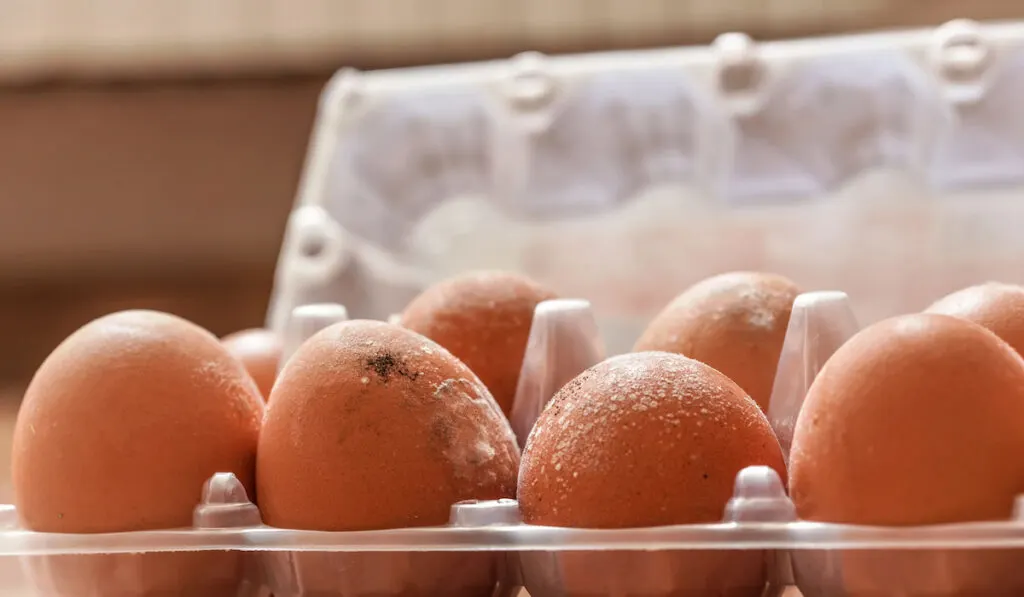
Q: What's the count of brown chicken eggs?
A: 8